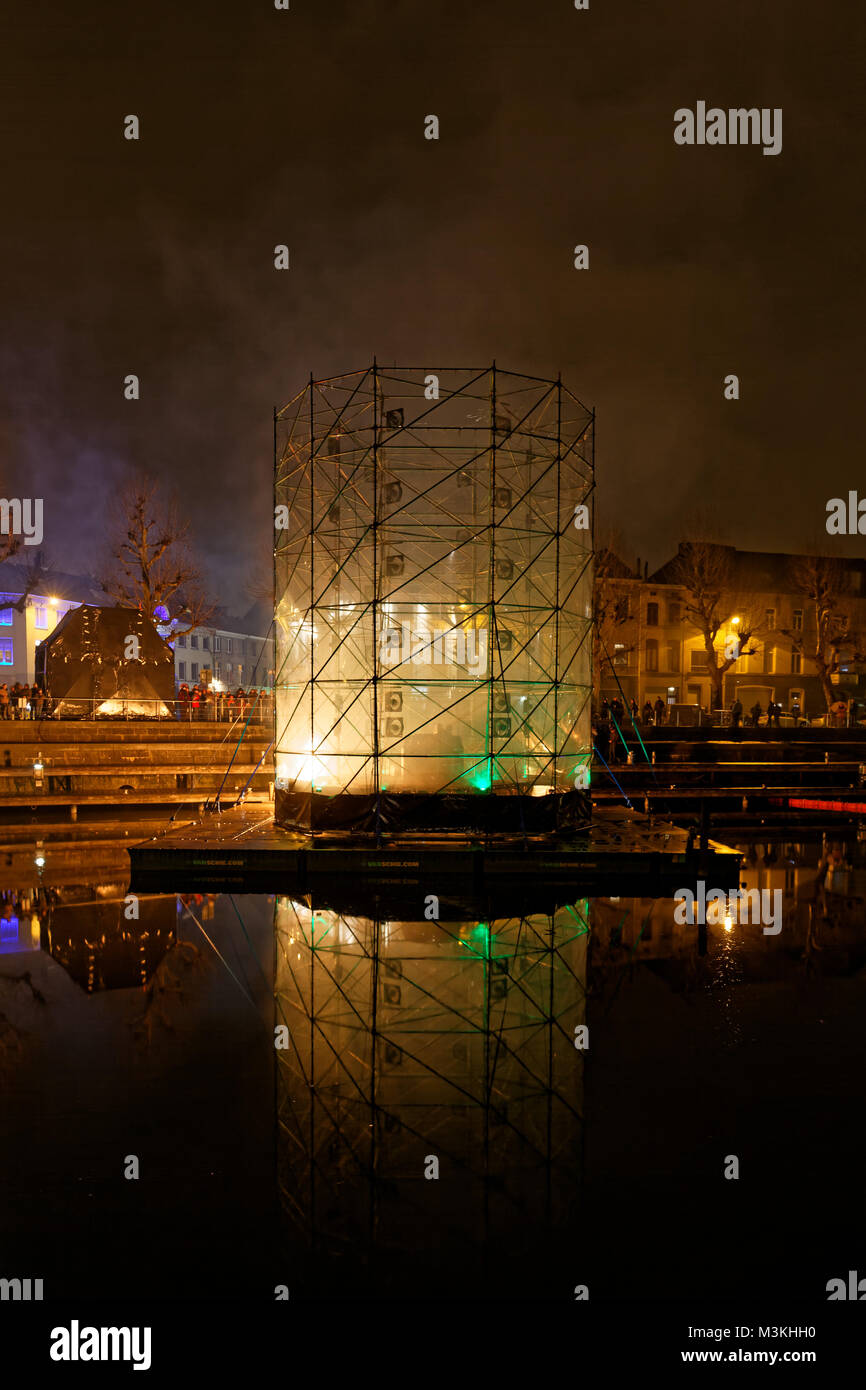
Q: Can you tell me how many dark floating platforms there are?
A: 1